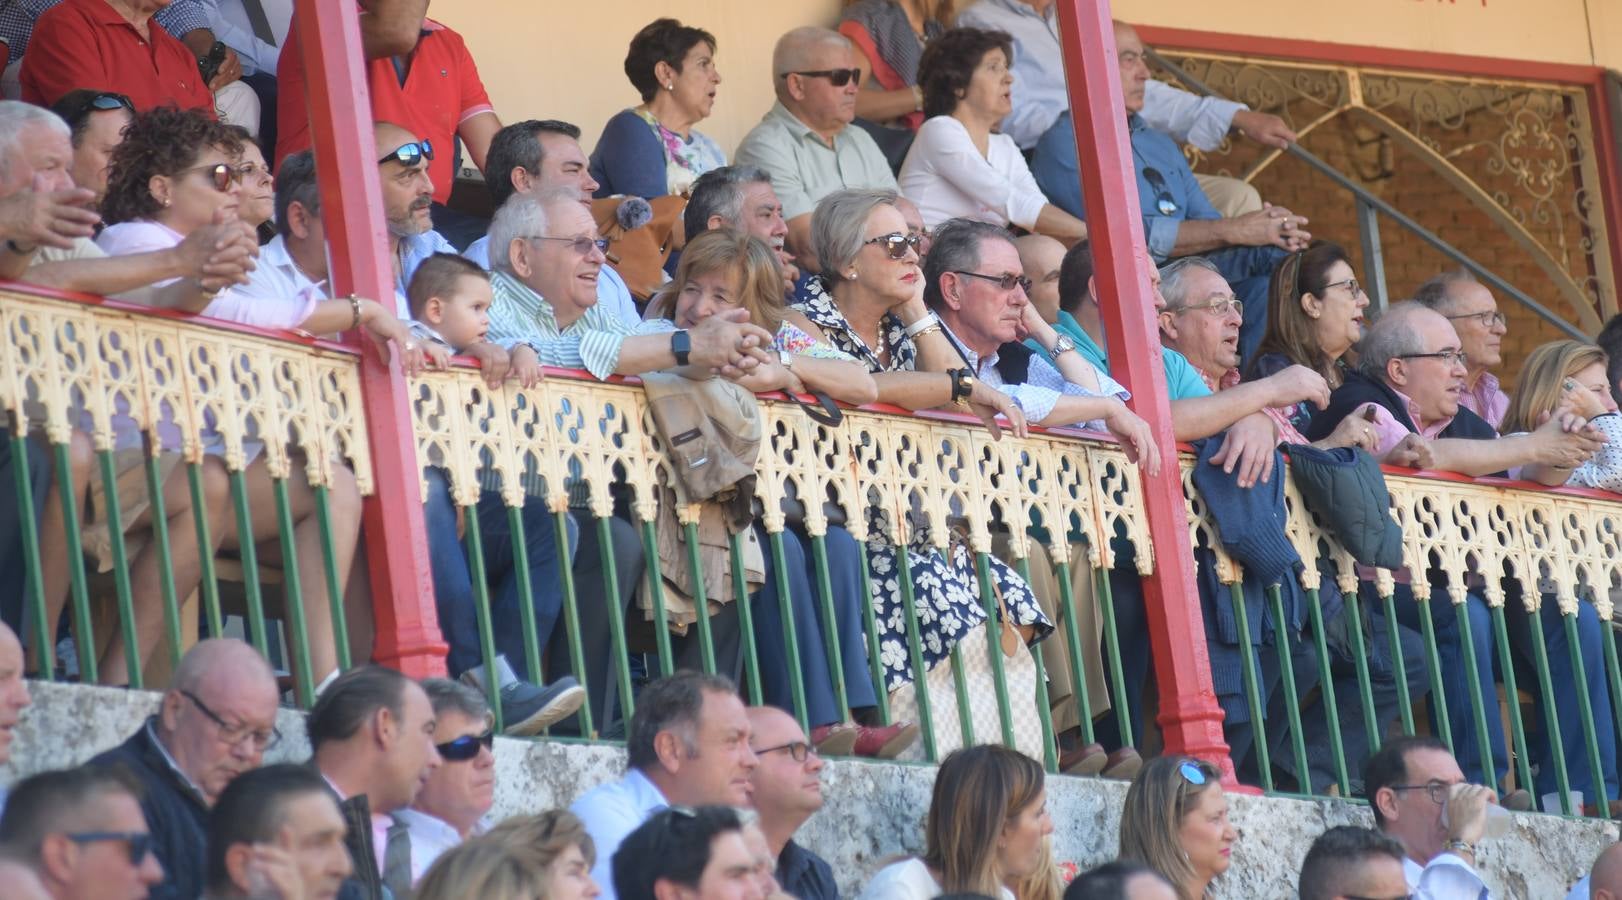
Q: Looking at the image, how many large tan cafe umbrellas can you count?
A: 0